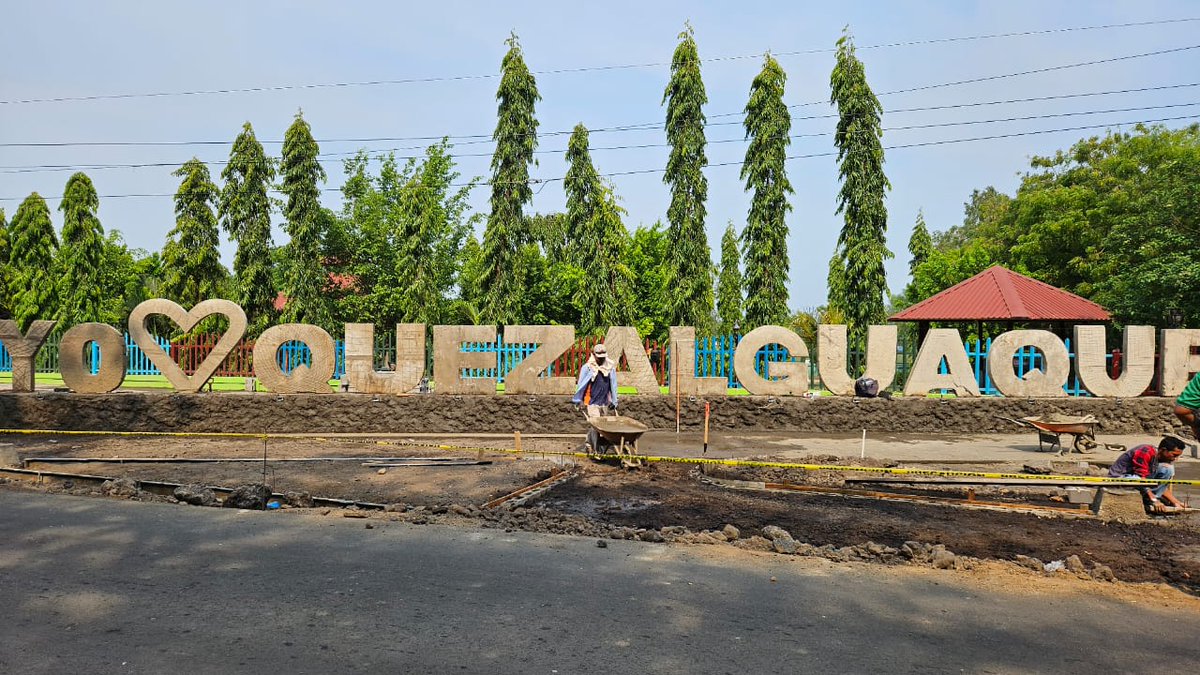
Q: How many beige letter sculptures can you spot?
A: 14